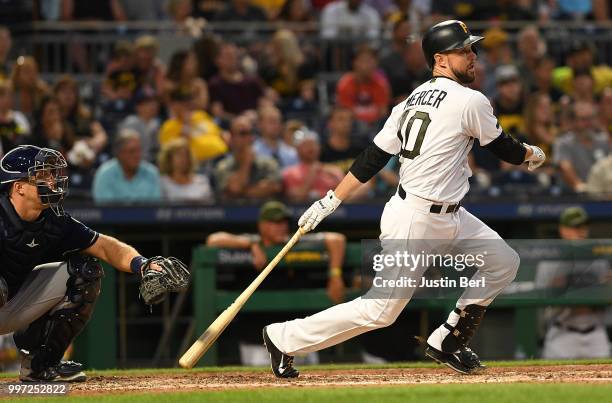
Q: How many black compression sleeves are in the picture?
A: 2